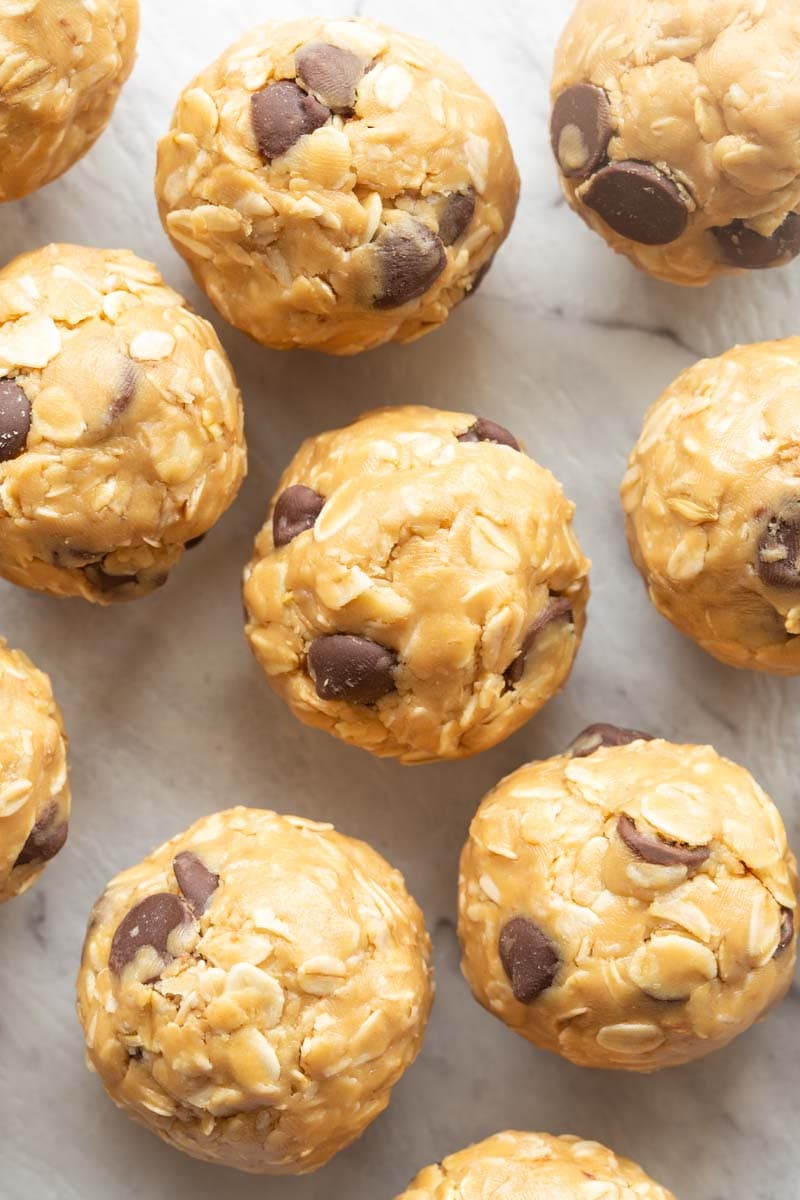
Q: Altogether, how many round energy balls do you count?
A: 10